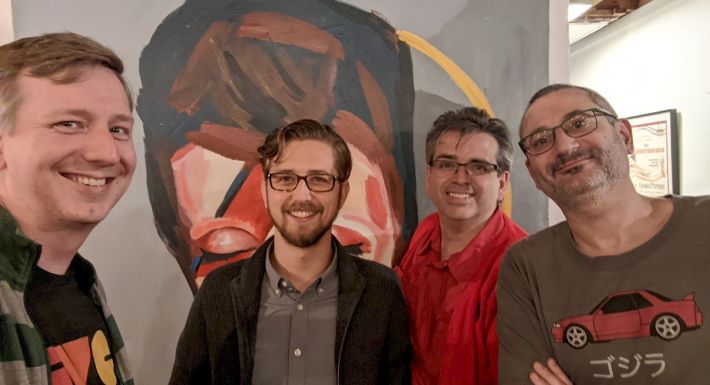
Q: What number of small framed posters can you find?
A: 1